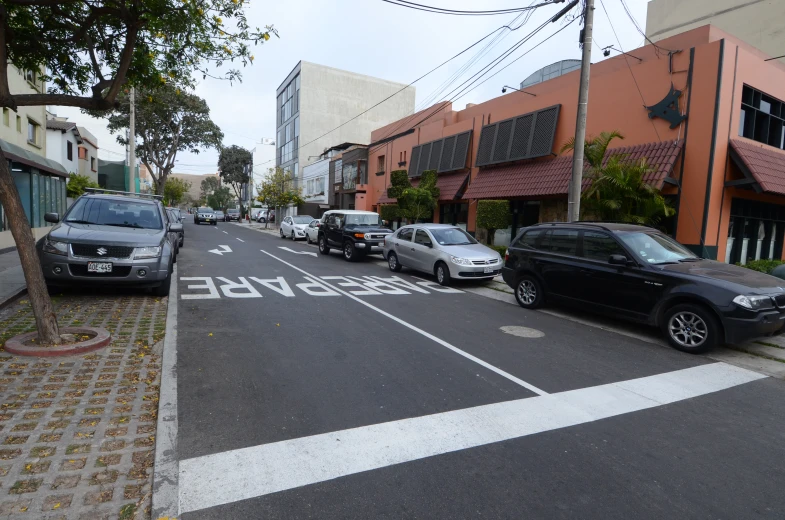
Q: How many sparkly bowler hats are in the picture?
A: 0